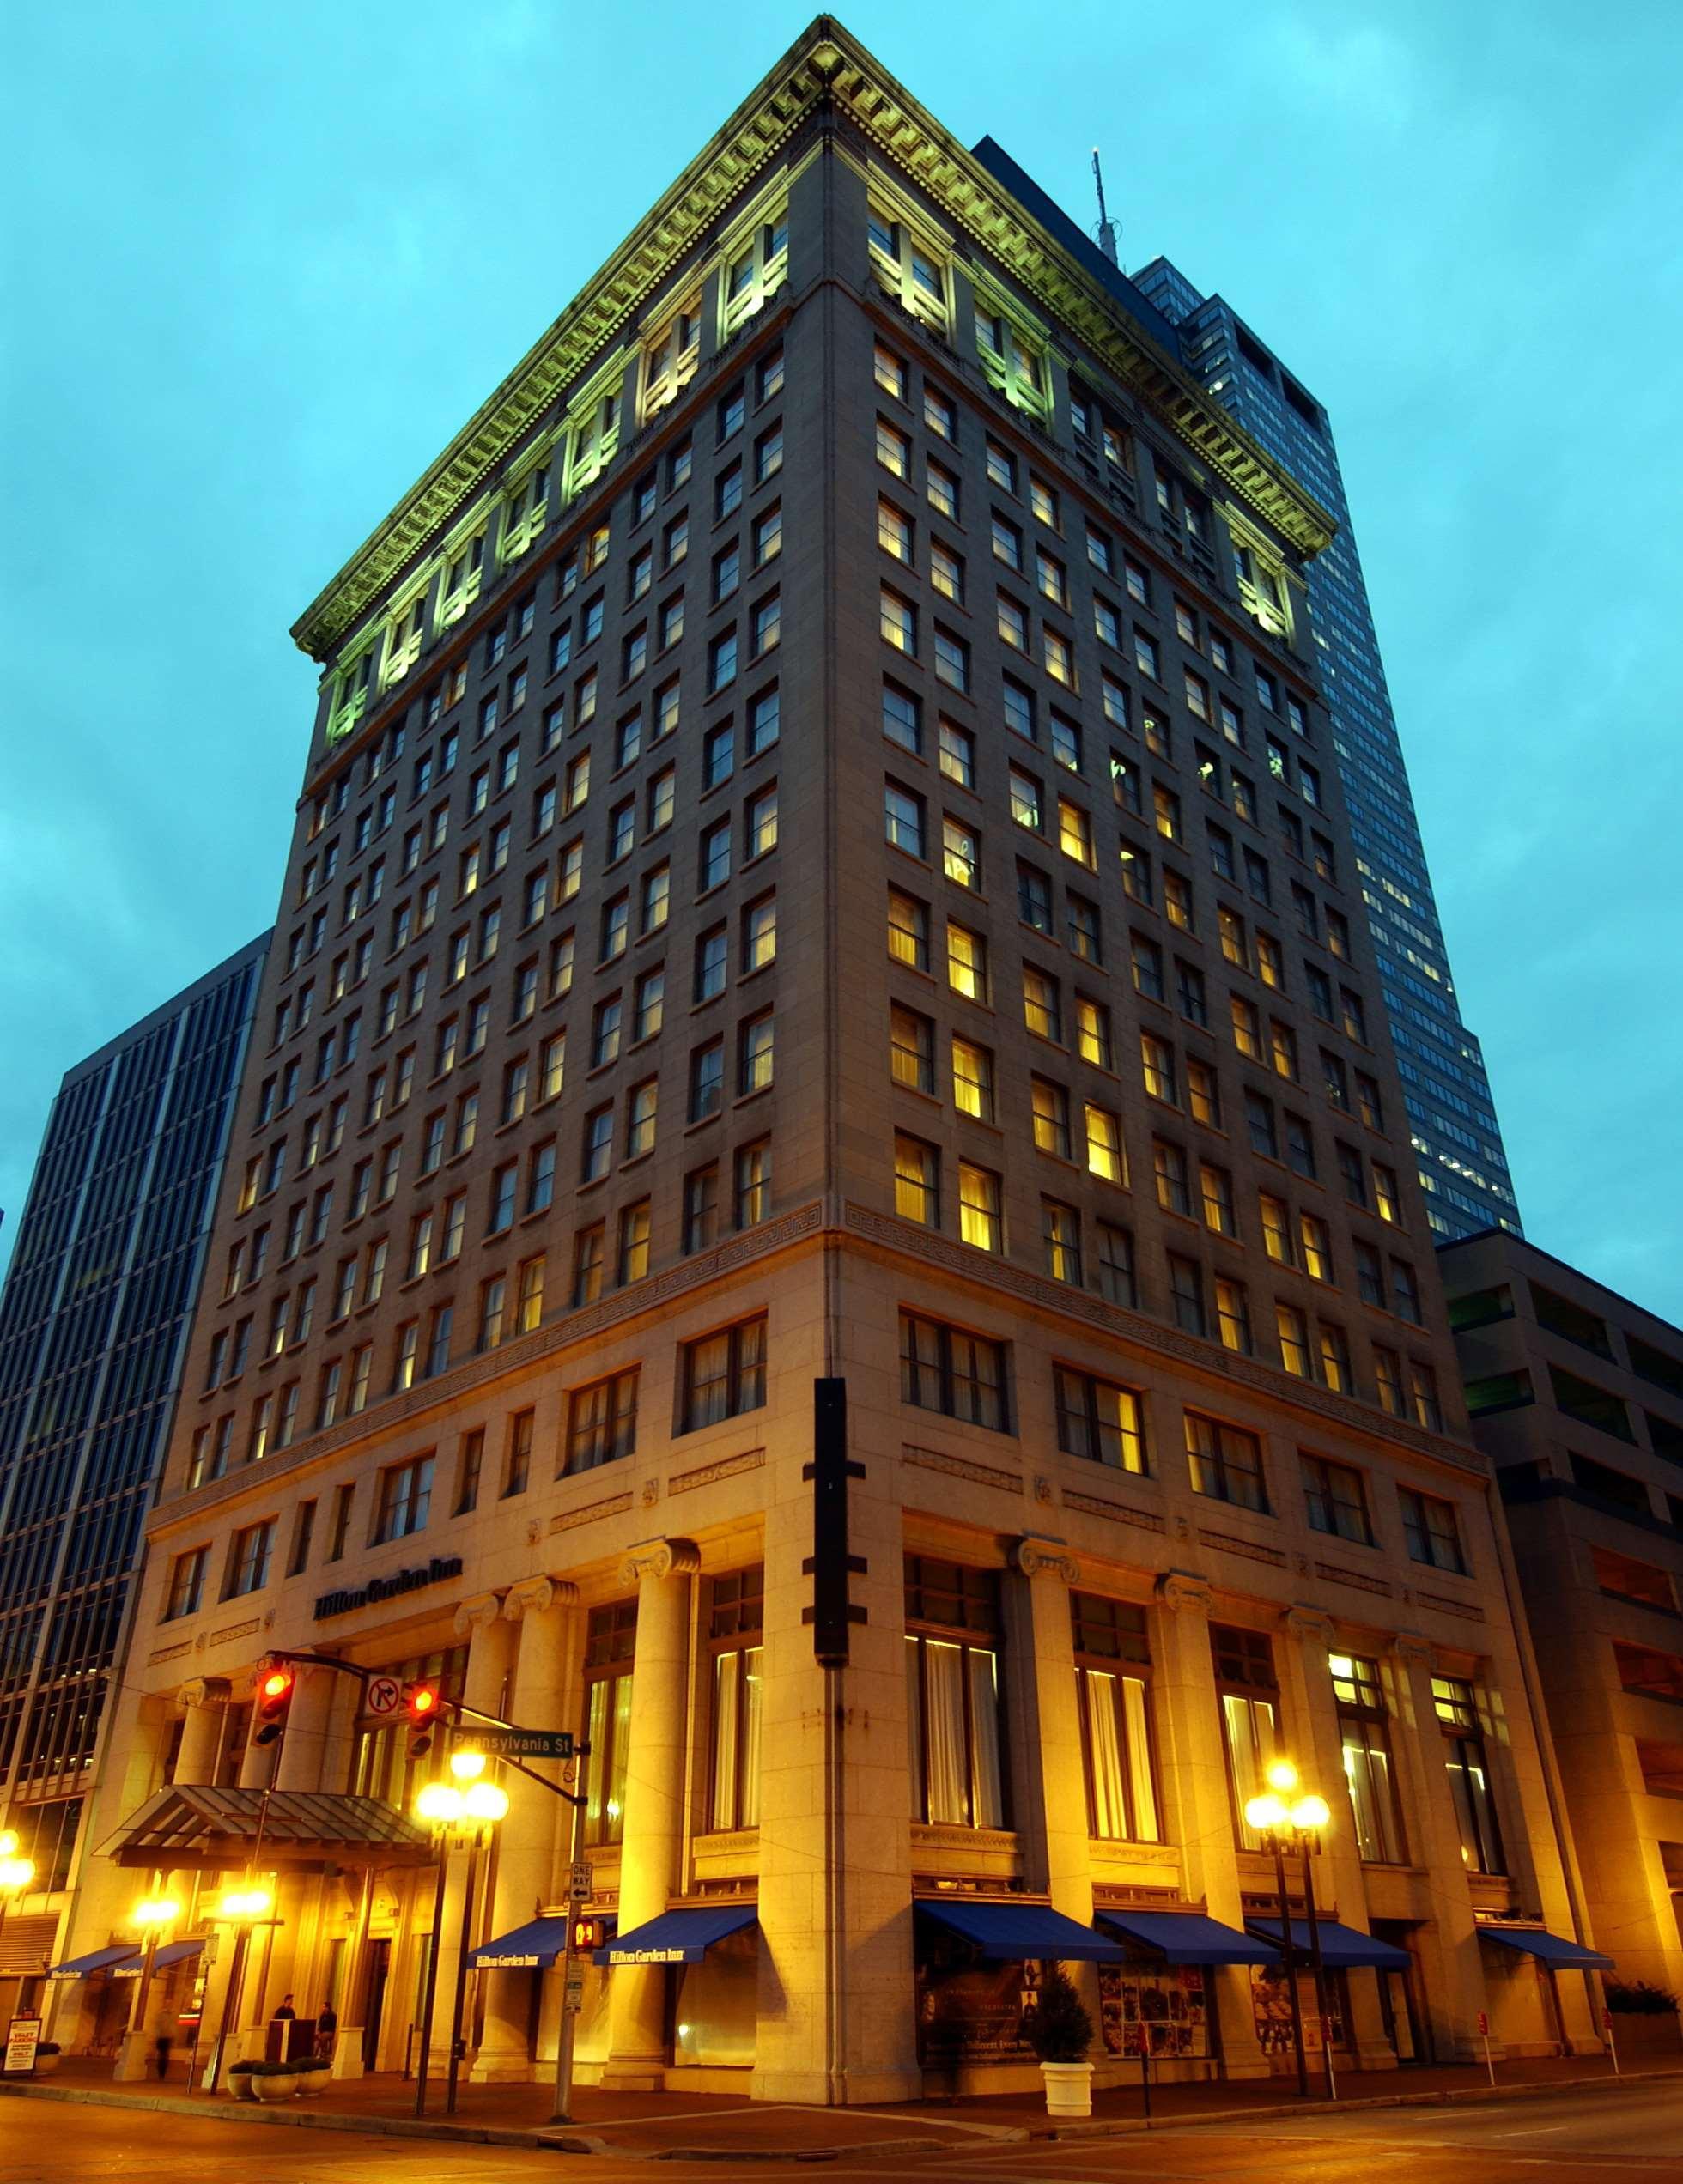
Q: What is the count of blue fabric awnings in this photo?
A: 8